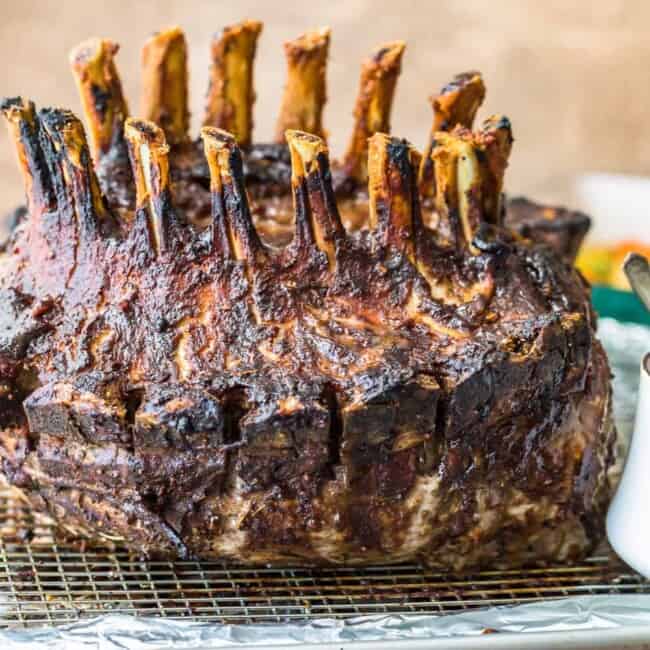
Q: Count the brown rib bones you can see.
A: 14